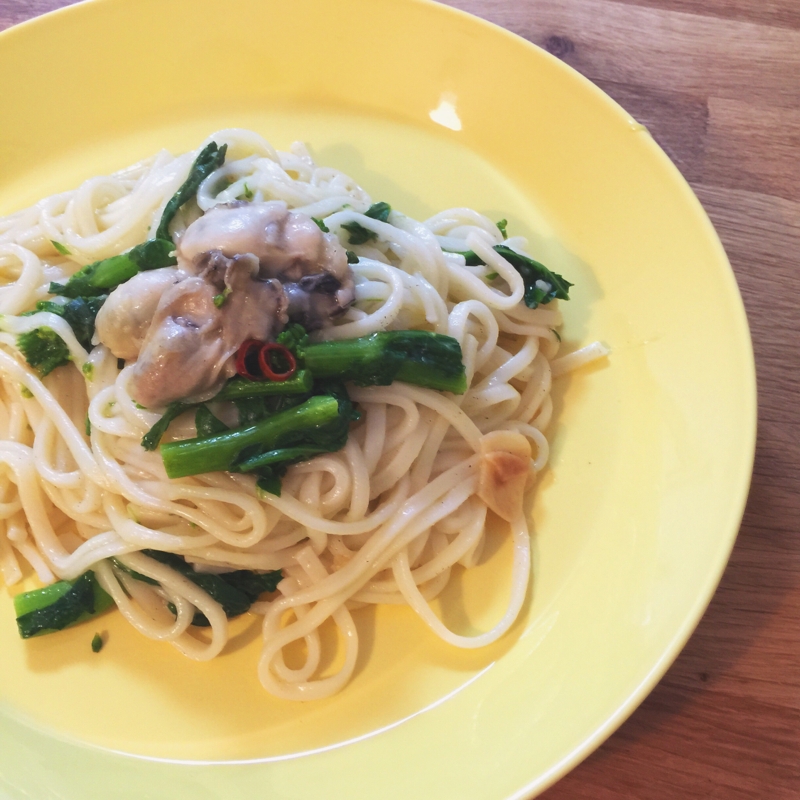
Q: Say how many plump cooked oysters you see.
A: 3